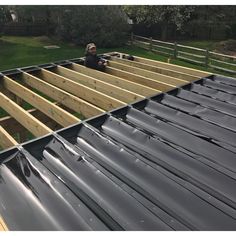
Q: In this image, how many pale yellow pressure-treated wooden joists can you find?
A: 11